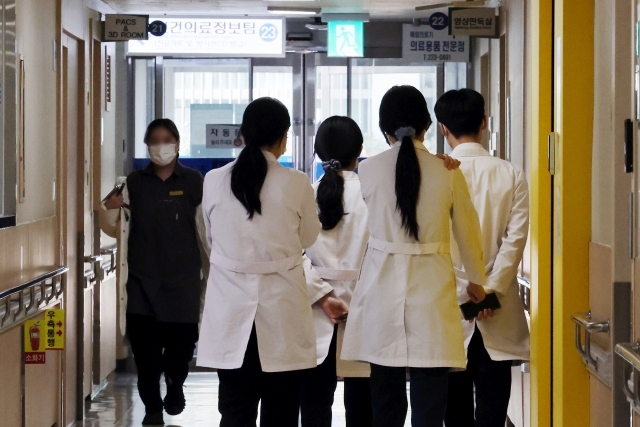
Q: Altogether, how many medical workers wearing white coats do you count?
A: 4